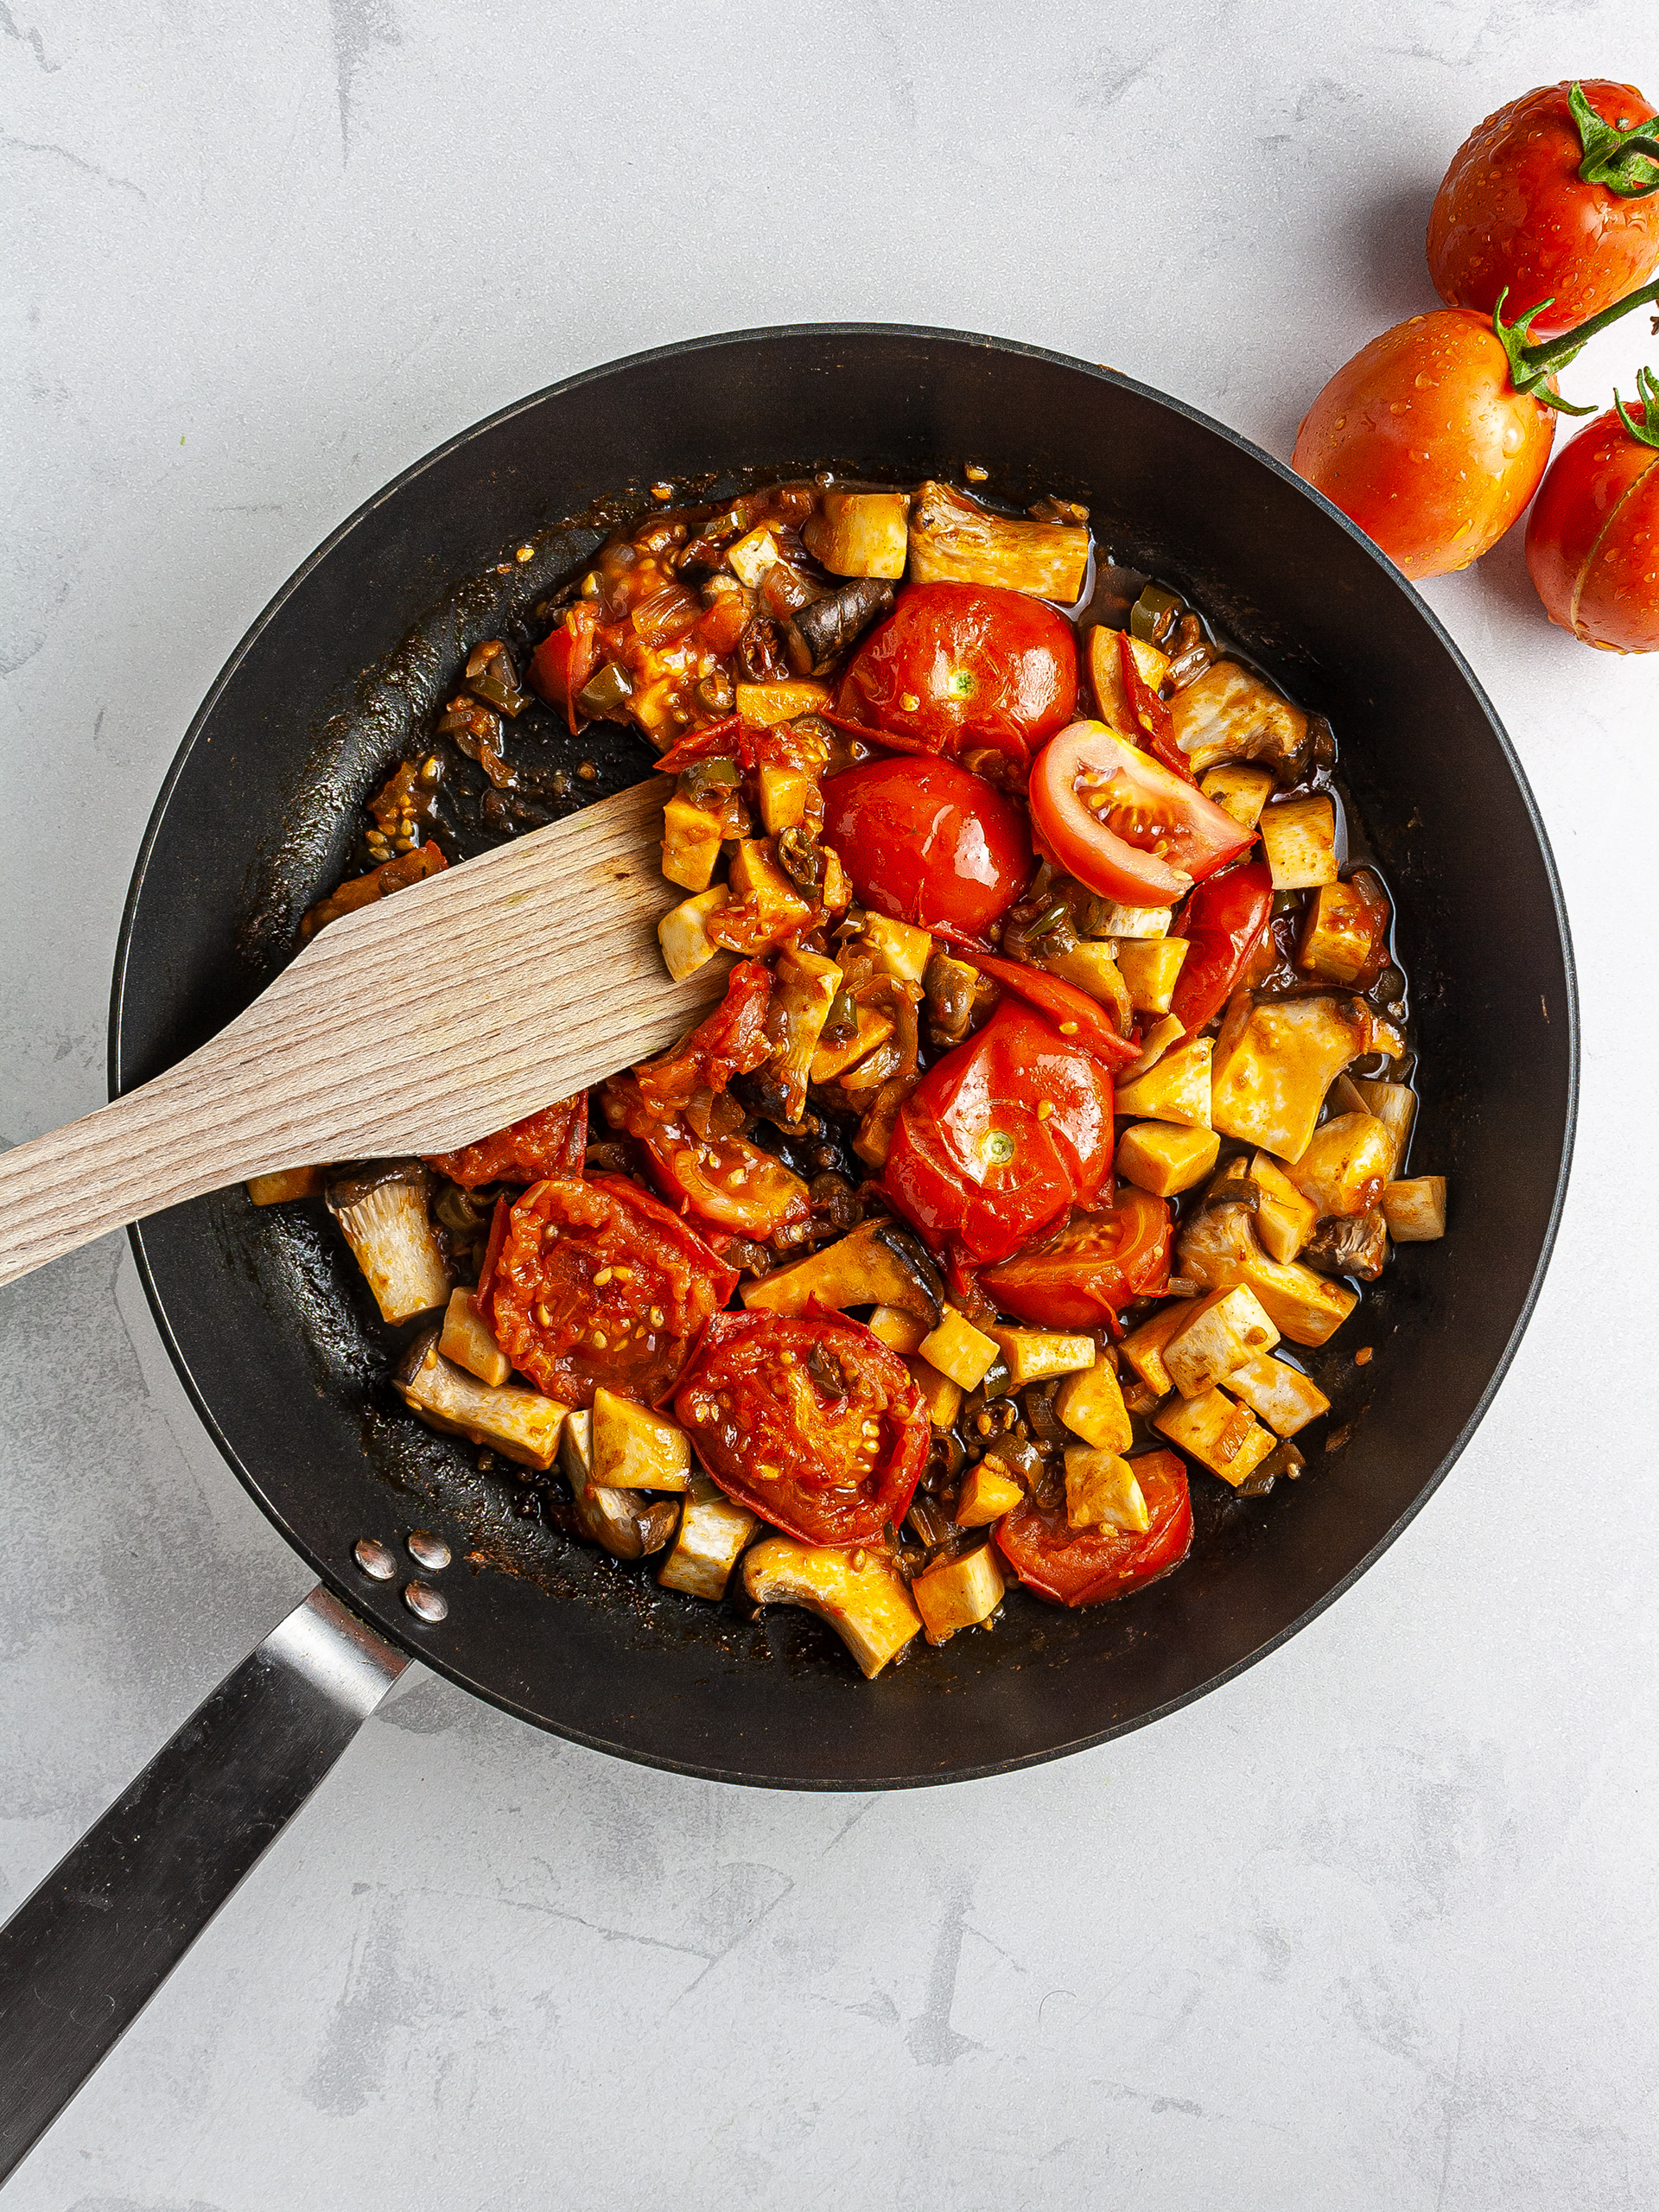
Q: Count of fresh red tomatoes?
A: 3